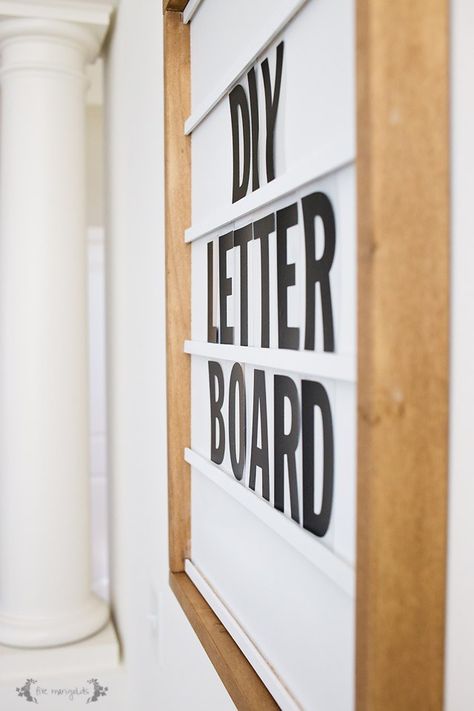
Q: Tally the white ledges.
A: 6